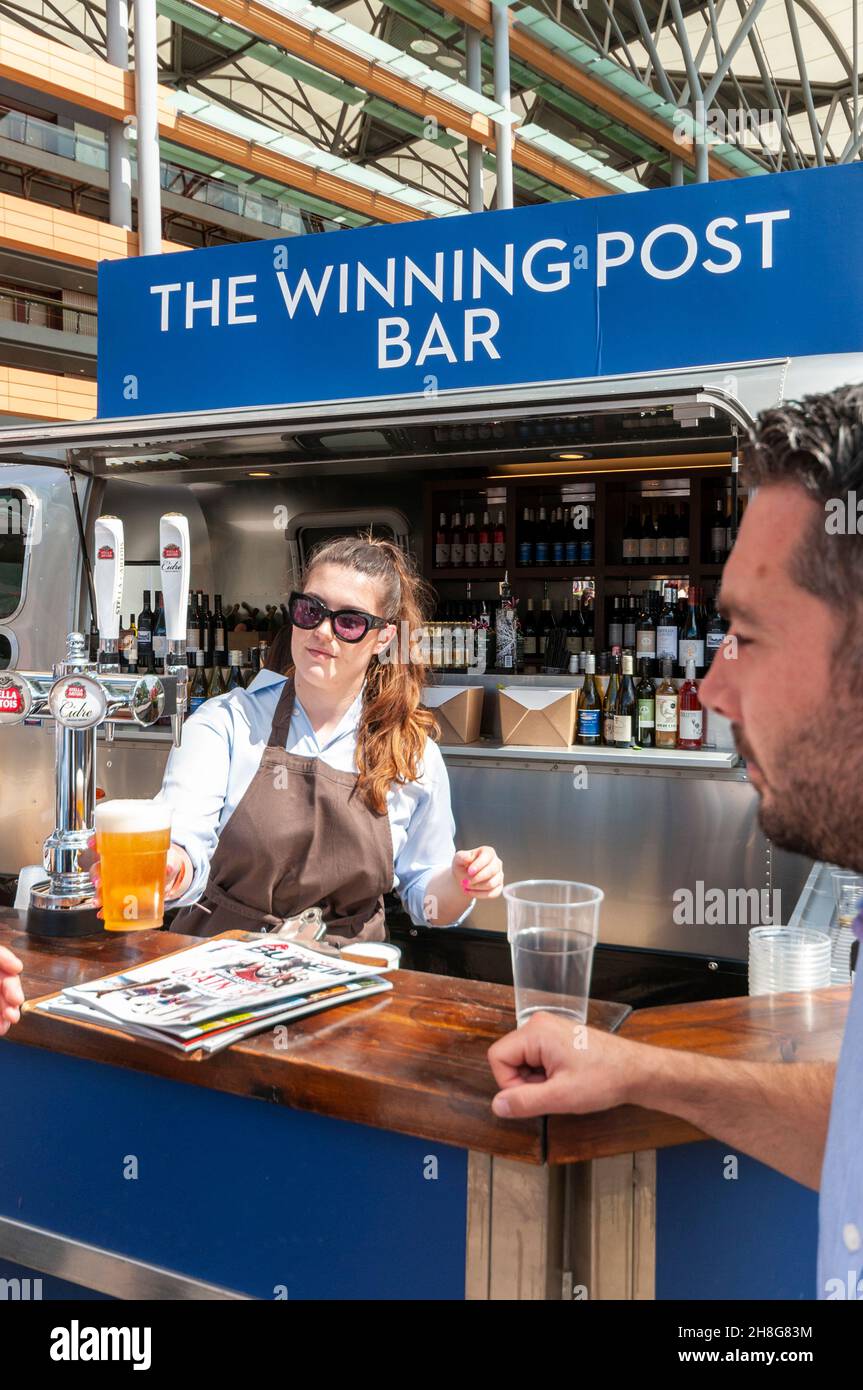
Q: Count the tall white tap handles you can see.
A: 2